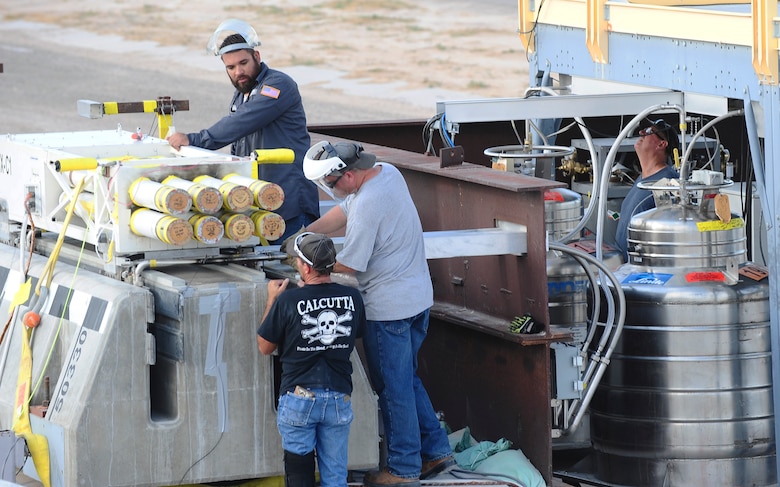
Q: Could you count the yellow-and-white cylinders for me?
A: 8